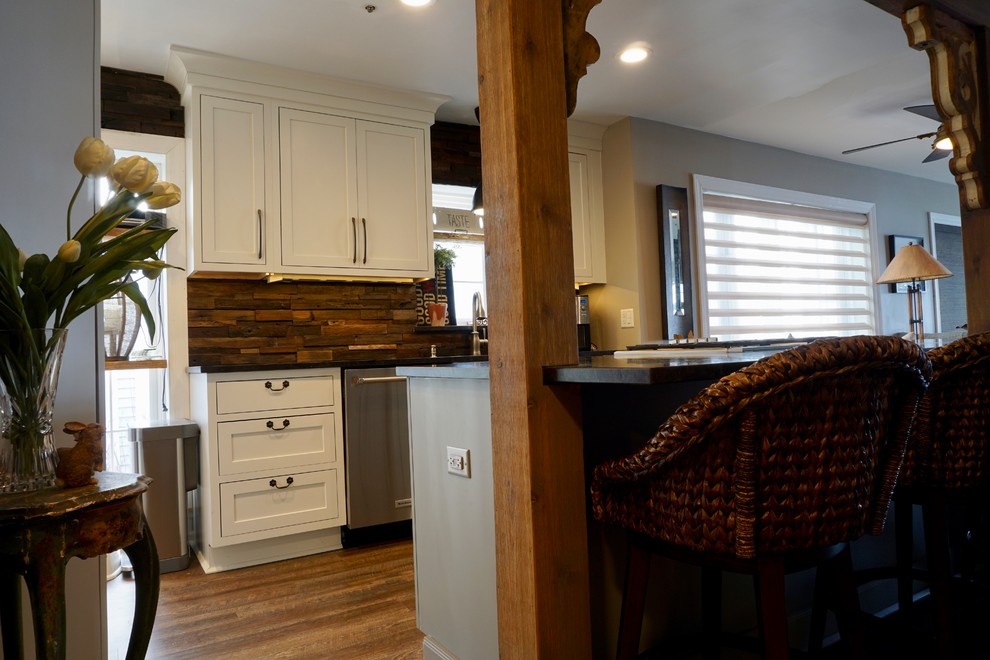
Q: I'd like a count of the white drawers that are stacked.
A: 3